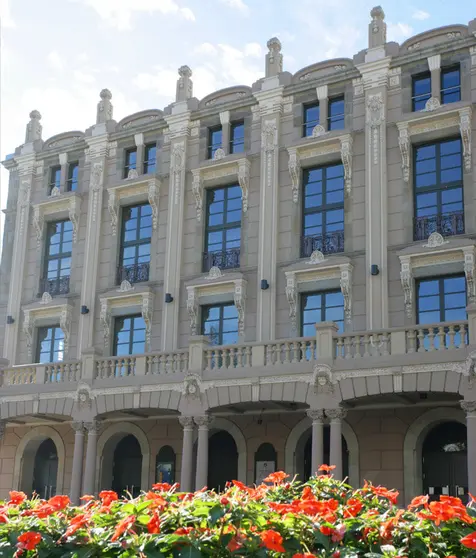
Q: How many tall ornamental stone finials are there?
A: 5